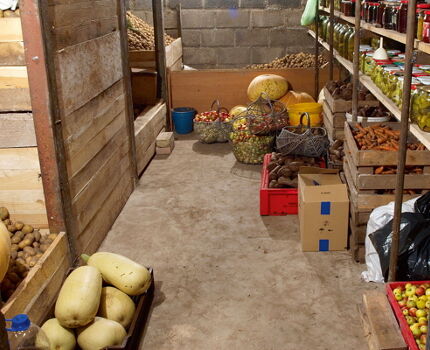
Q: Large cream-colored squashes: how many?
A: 5